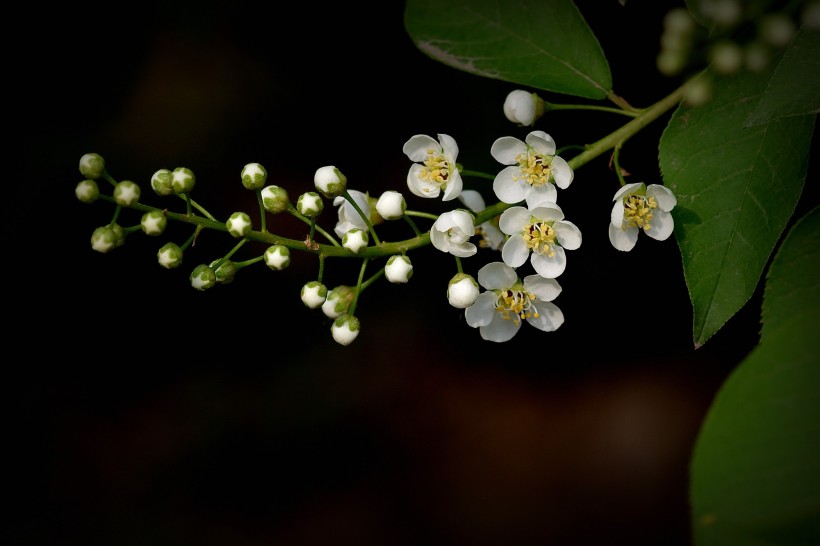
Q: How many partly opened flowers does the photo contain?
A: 2